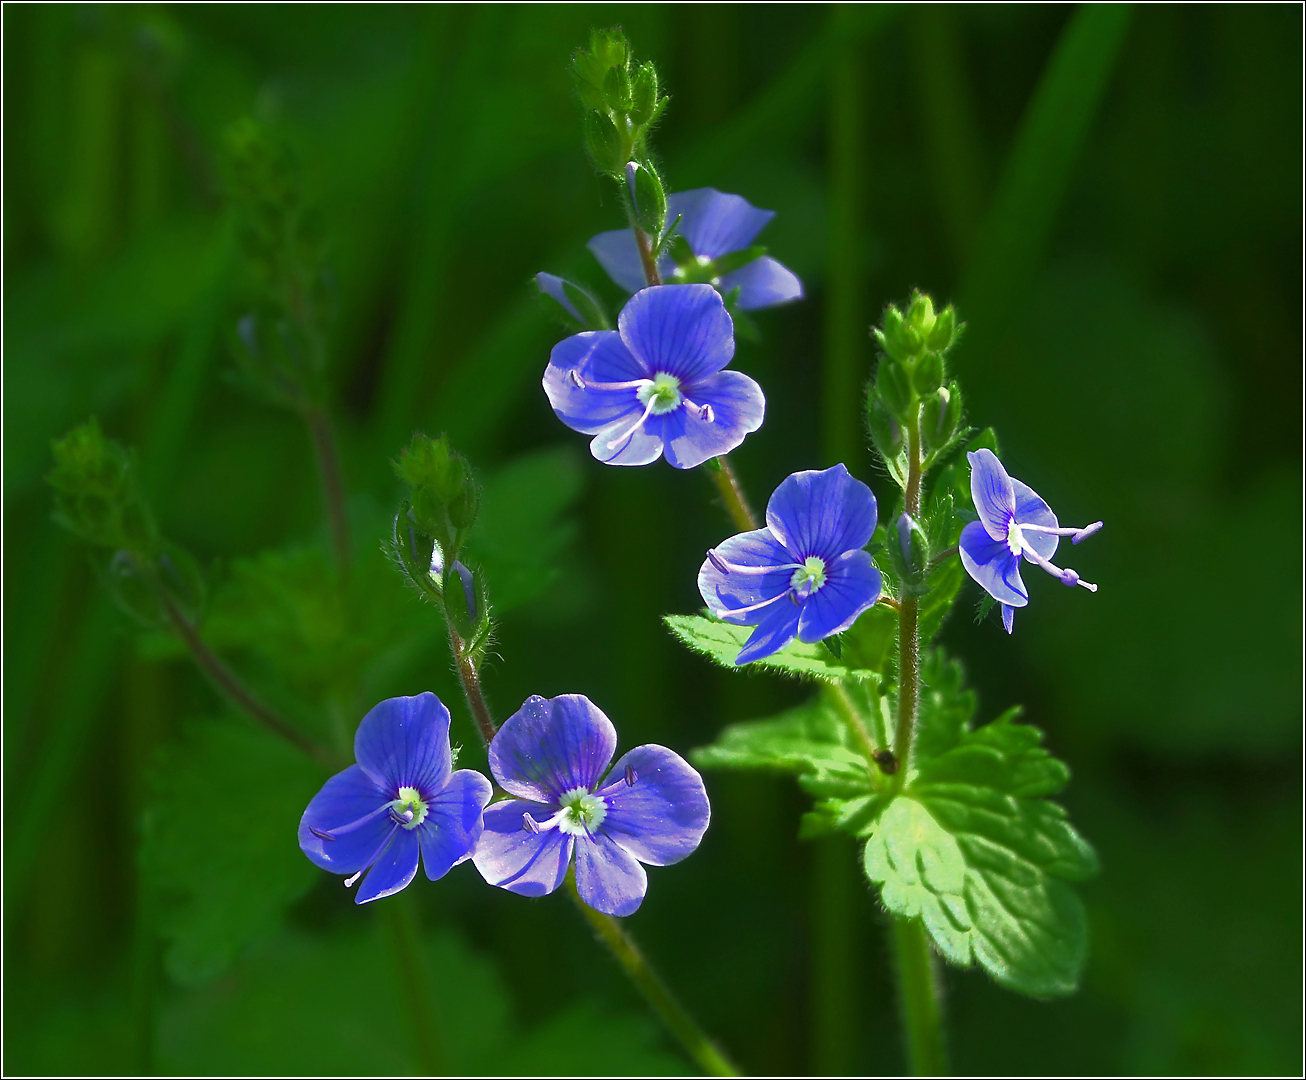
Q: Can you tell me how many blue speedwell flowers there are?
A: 6